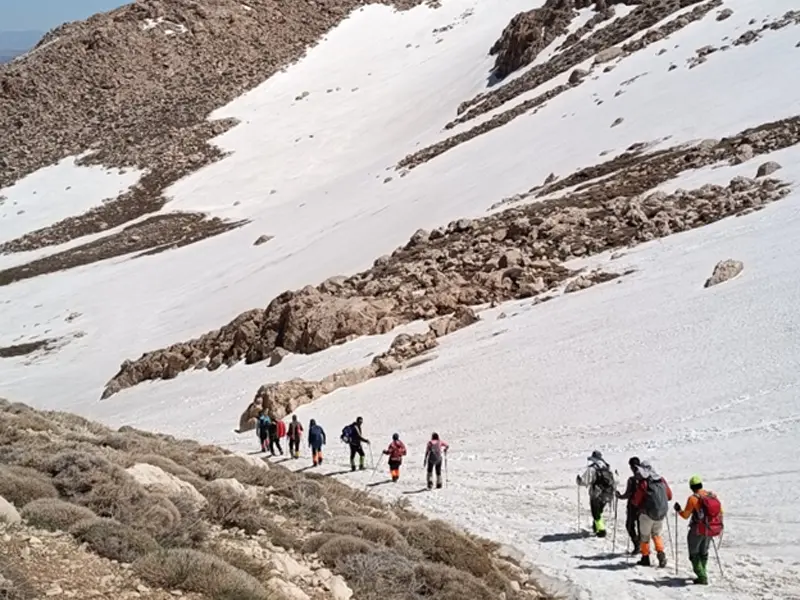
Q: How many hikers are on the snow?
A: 11